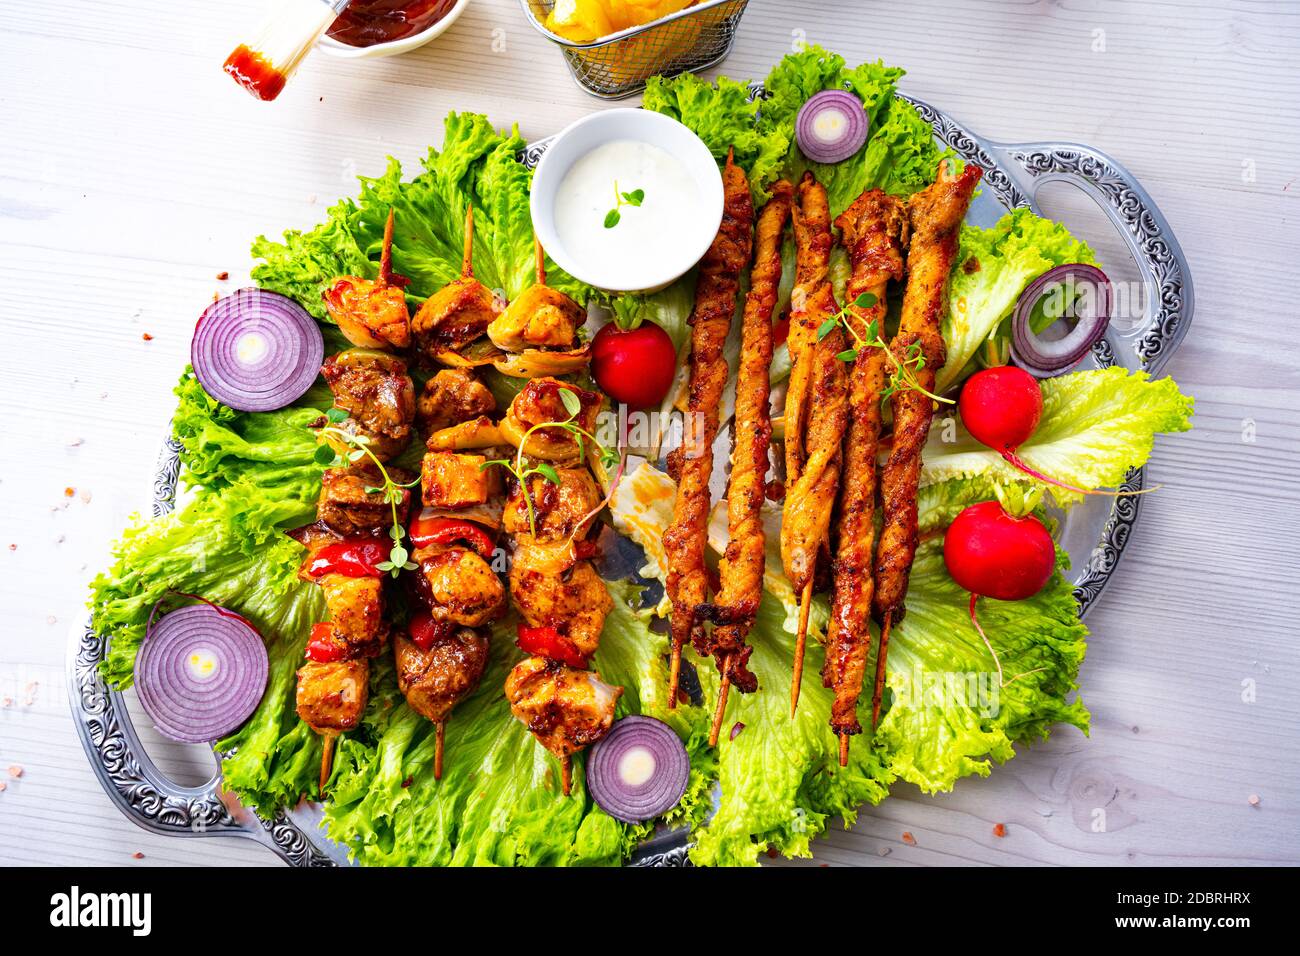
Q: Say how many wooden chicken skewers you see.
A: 8